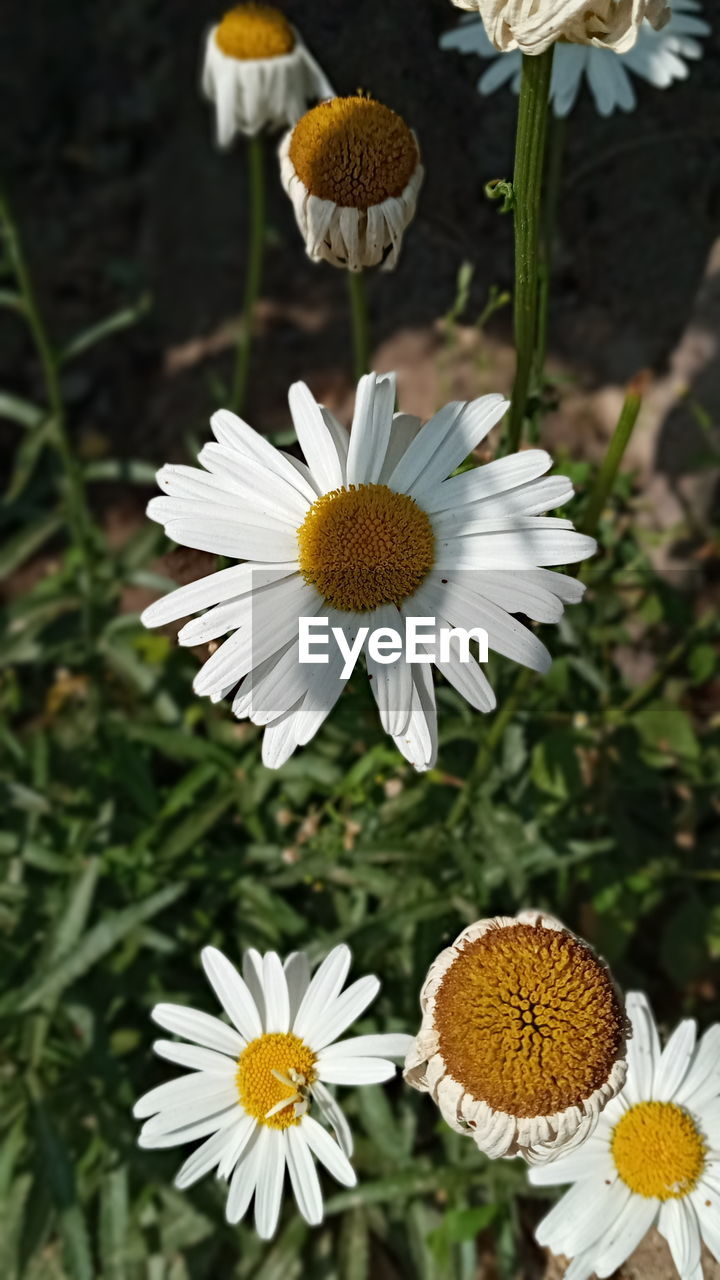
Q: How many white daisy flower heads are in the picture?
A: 8